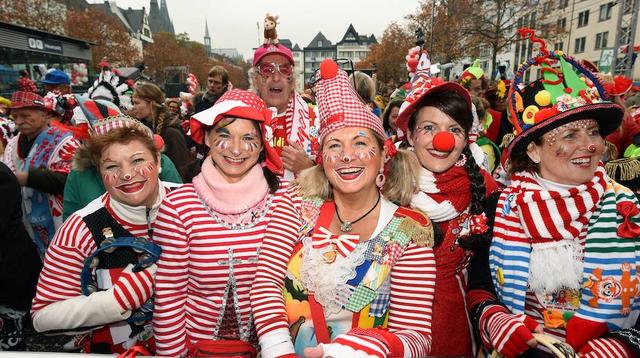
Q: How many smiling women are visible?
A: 5